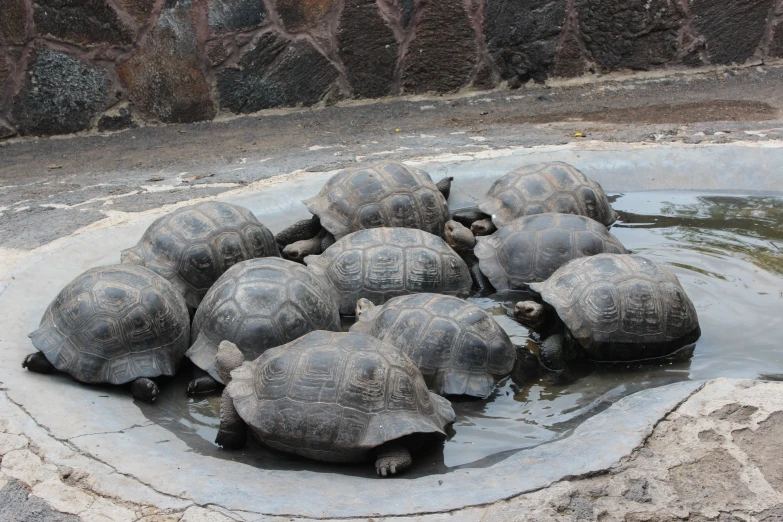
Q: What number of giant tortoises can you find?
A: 10